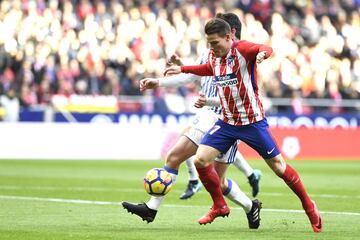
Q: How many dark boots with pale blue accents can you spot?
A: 2